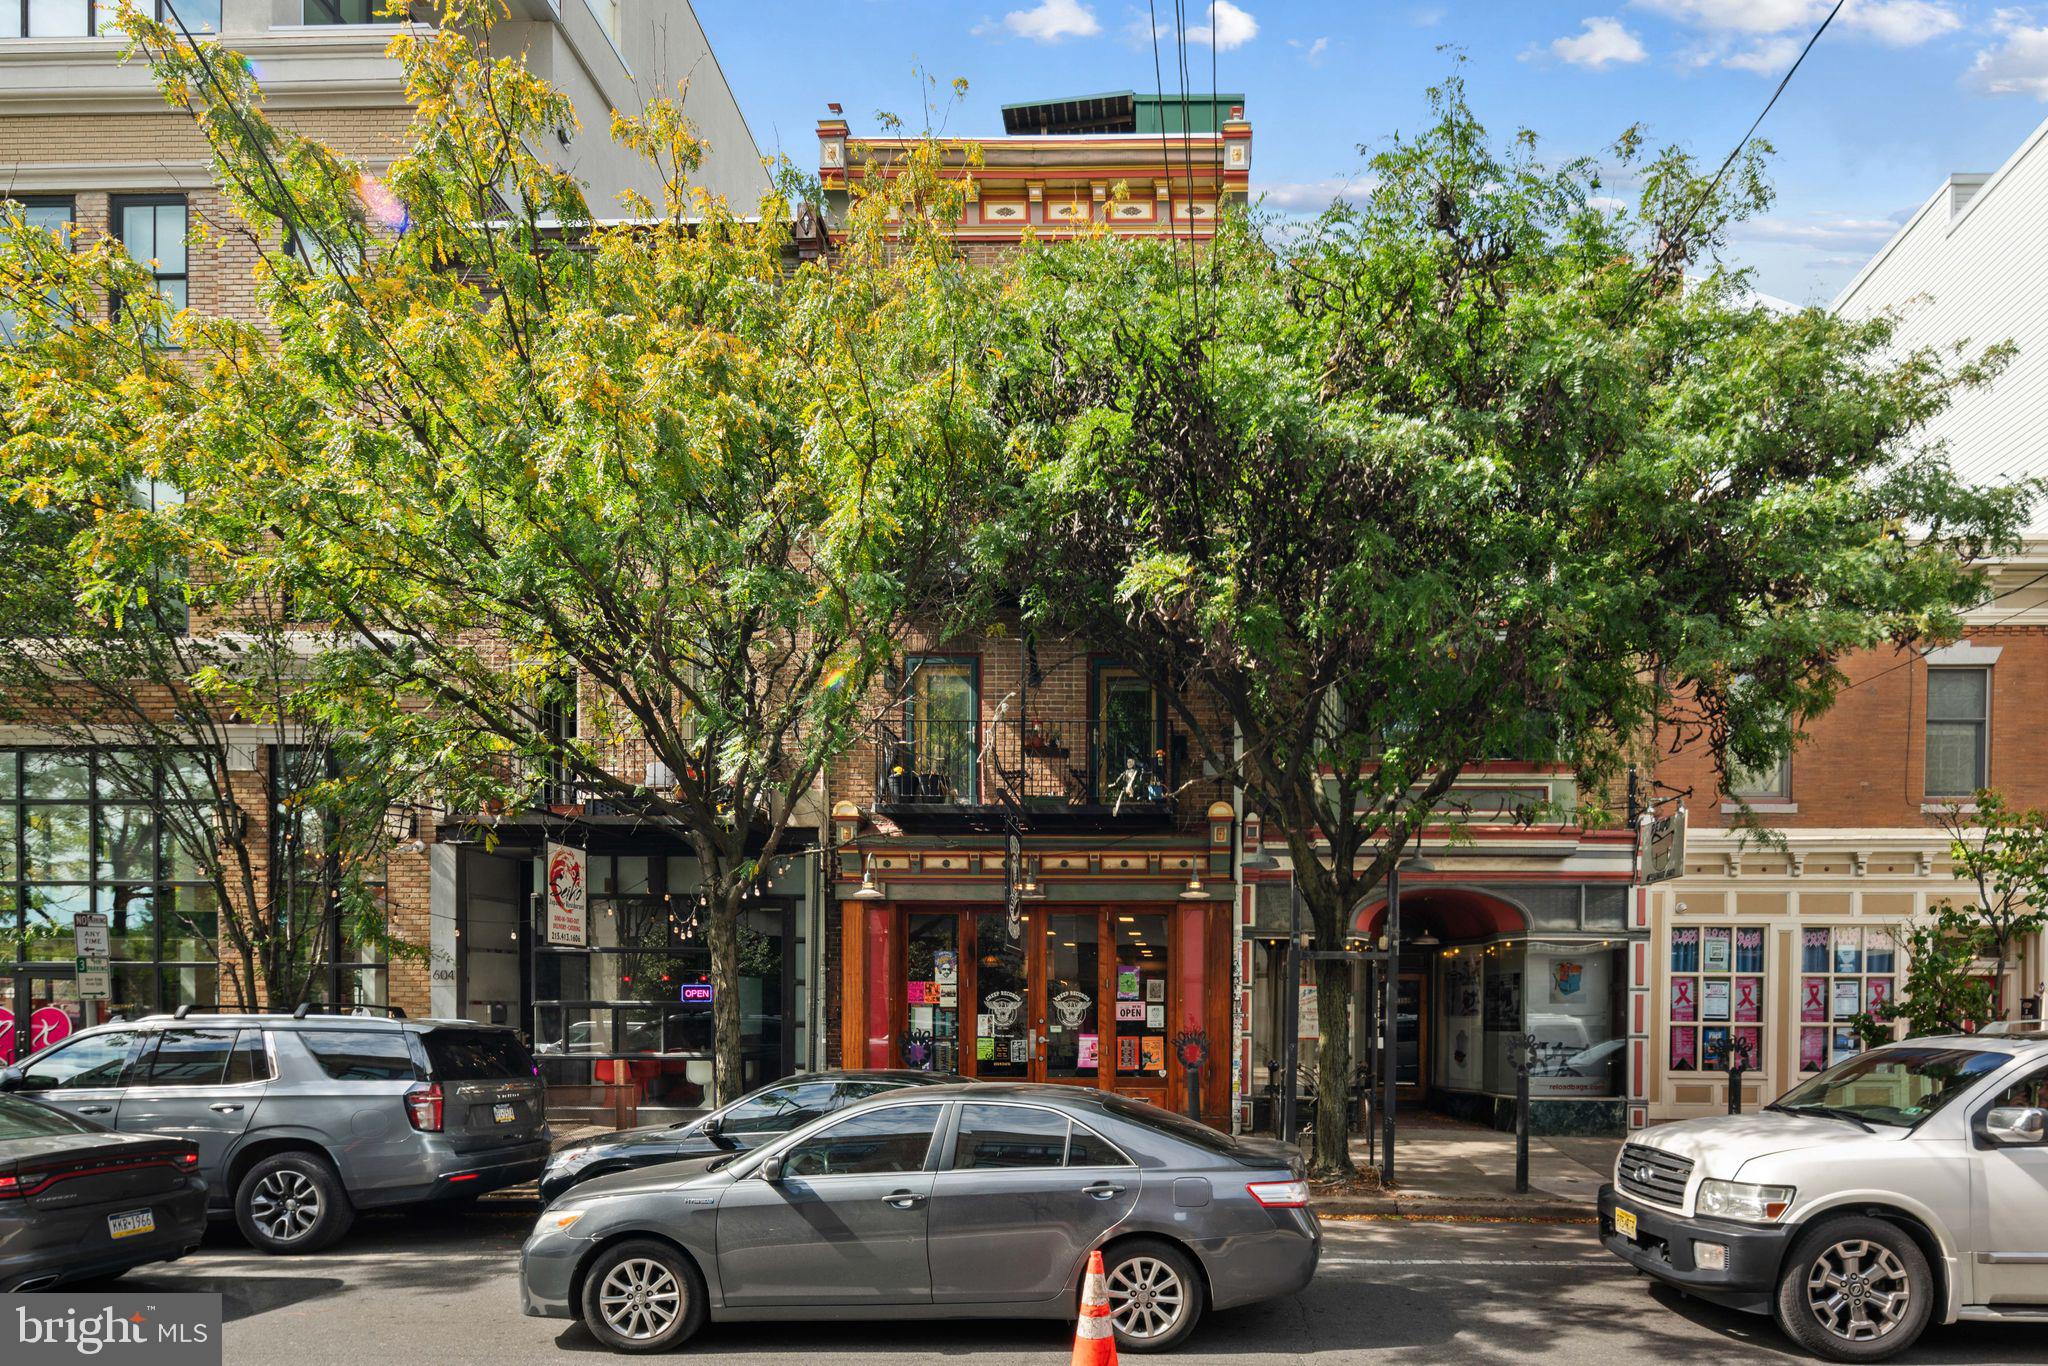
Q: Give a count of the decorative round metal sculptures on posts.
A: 4